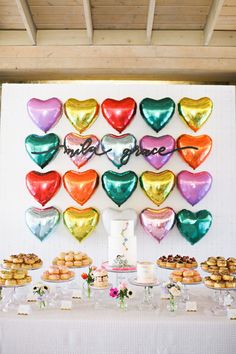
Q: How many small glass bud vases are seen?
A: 4